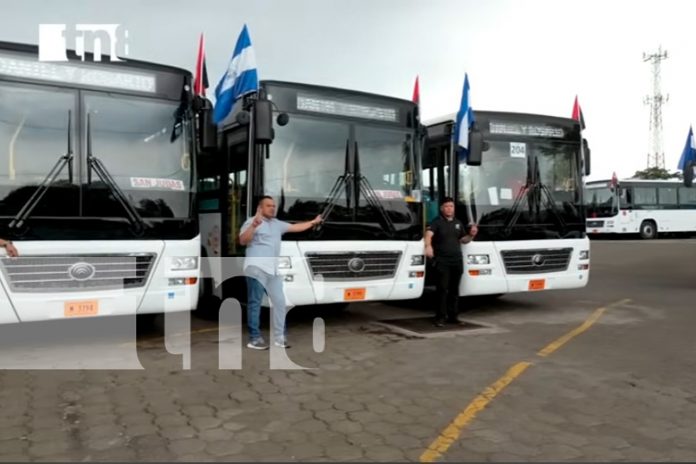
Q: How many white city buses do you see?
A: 4